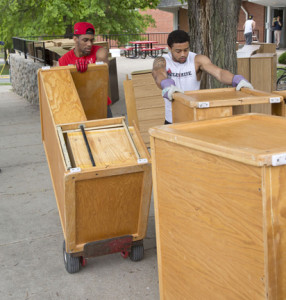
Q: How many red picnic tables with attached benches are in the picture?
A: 1